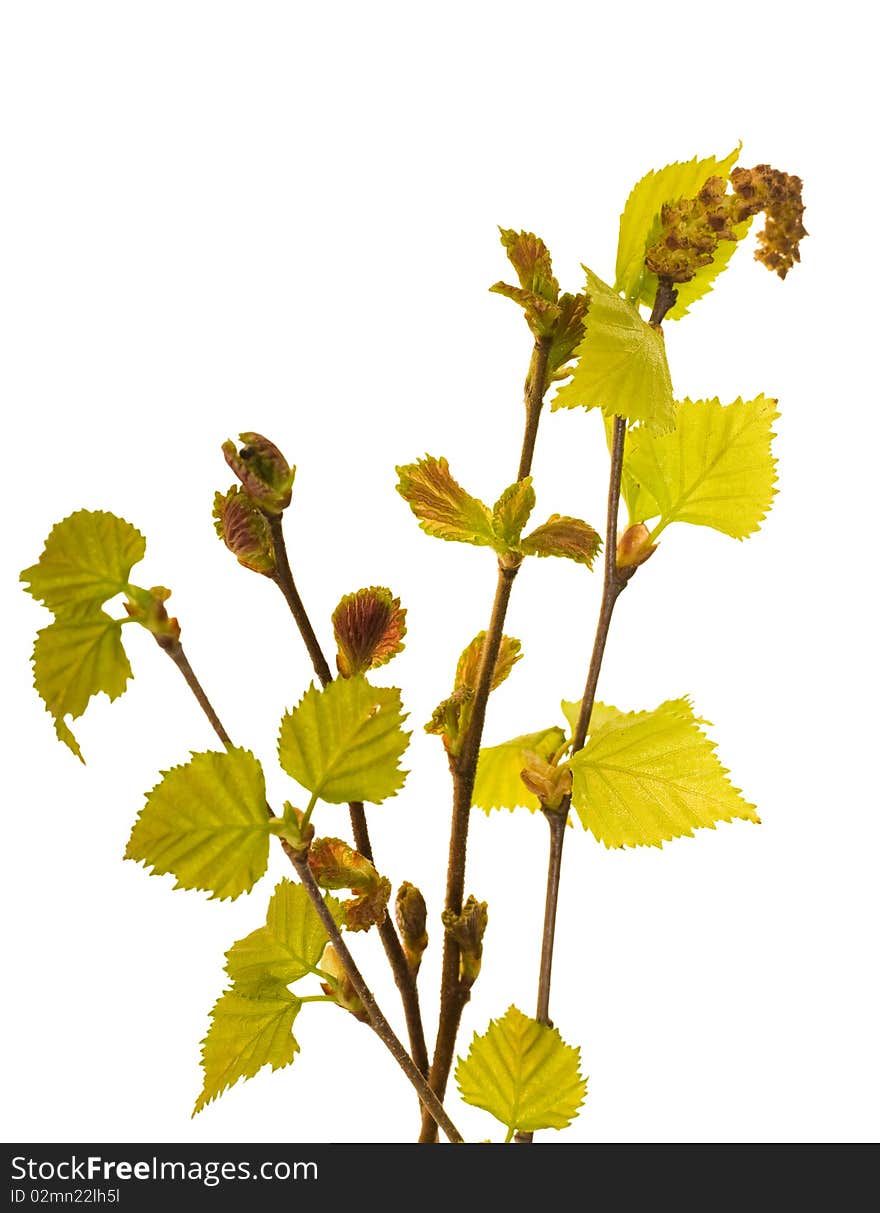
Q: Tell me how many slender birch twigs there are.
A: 4